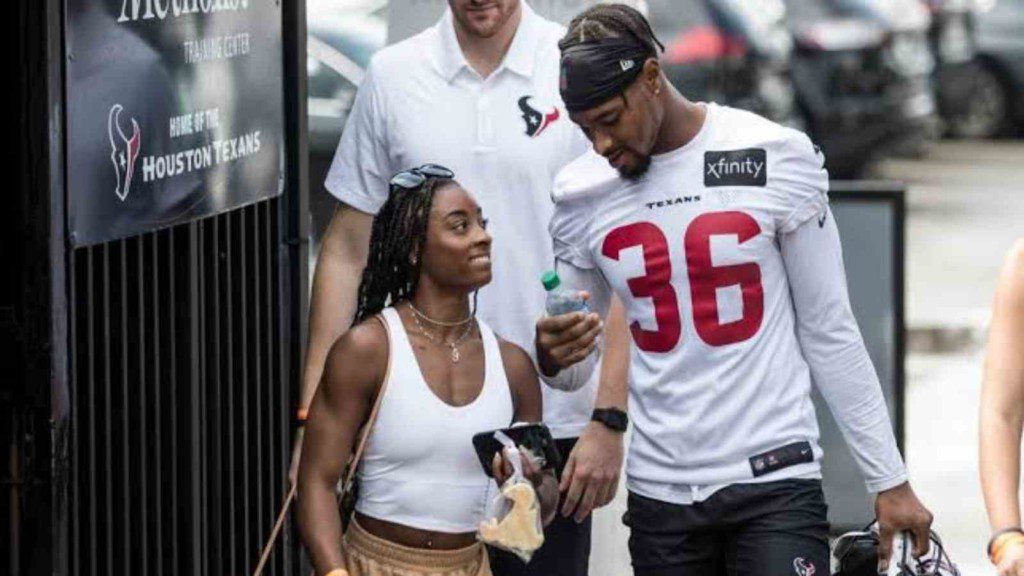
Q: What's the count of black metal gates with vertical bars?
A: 1